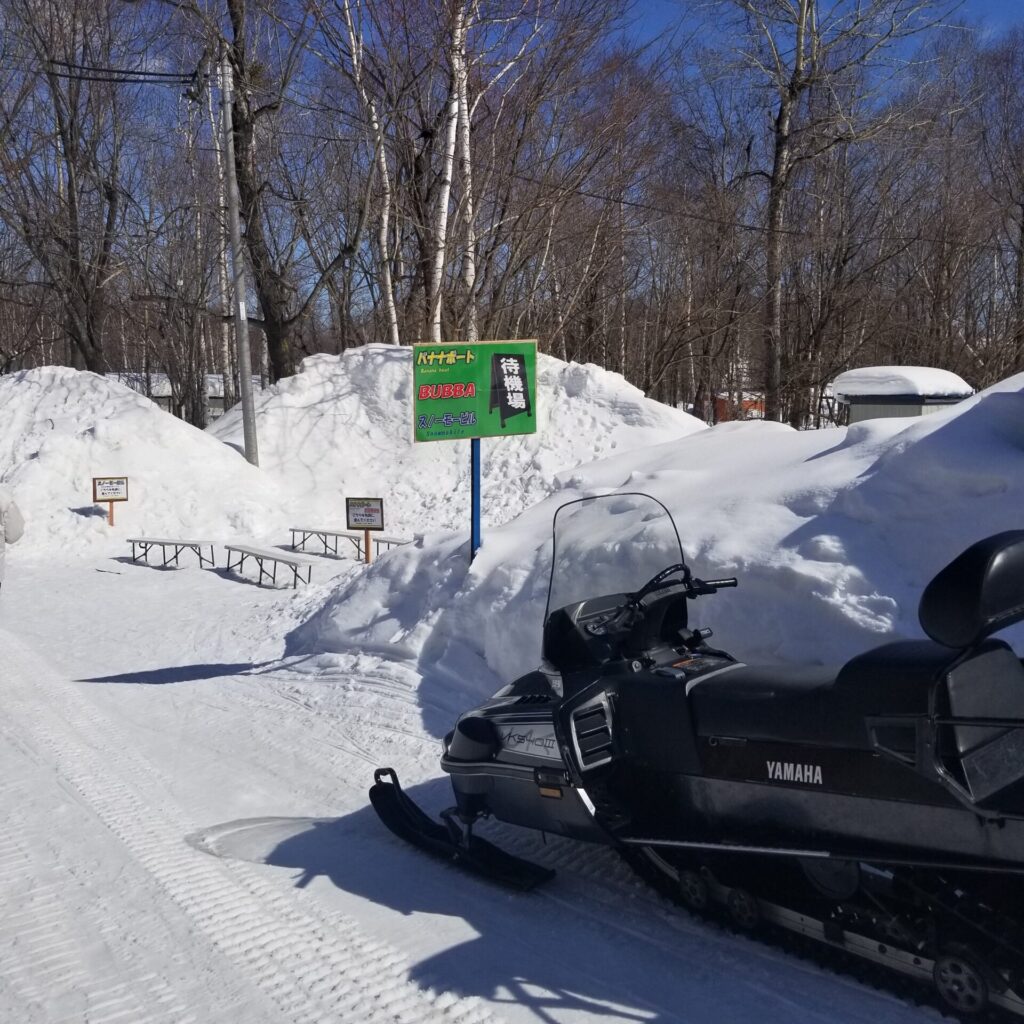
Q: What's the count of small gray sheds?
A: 1